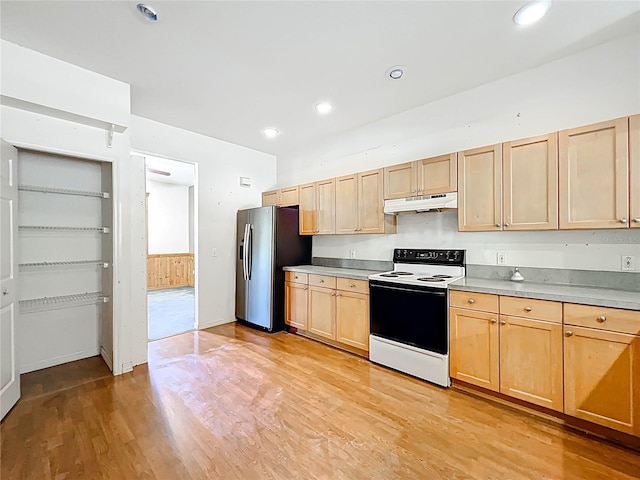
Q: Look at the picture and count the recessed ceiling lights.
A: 5